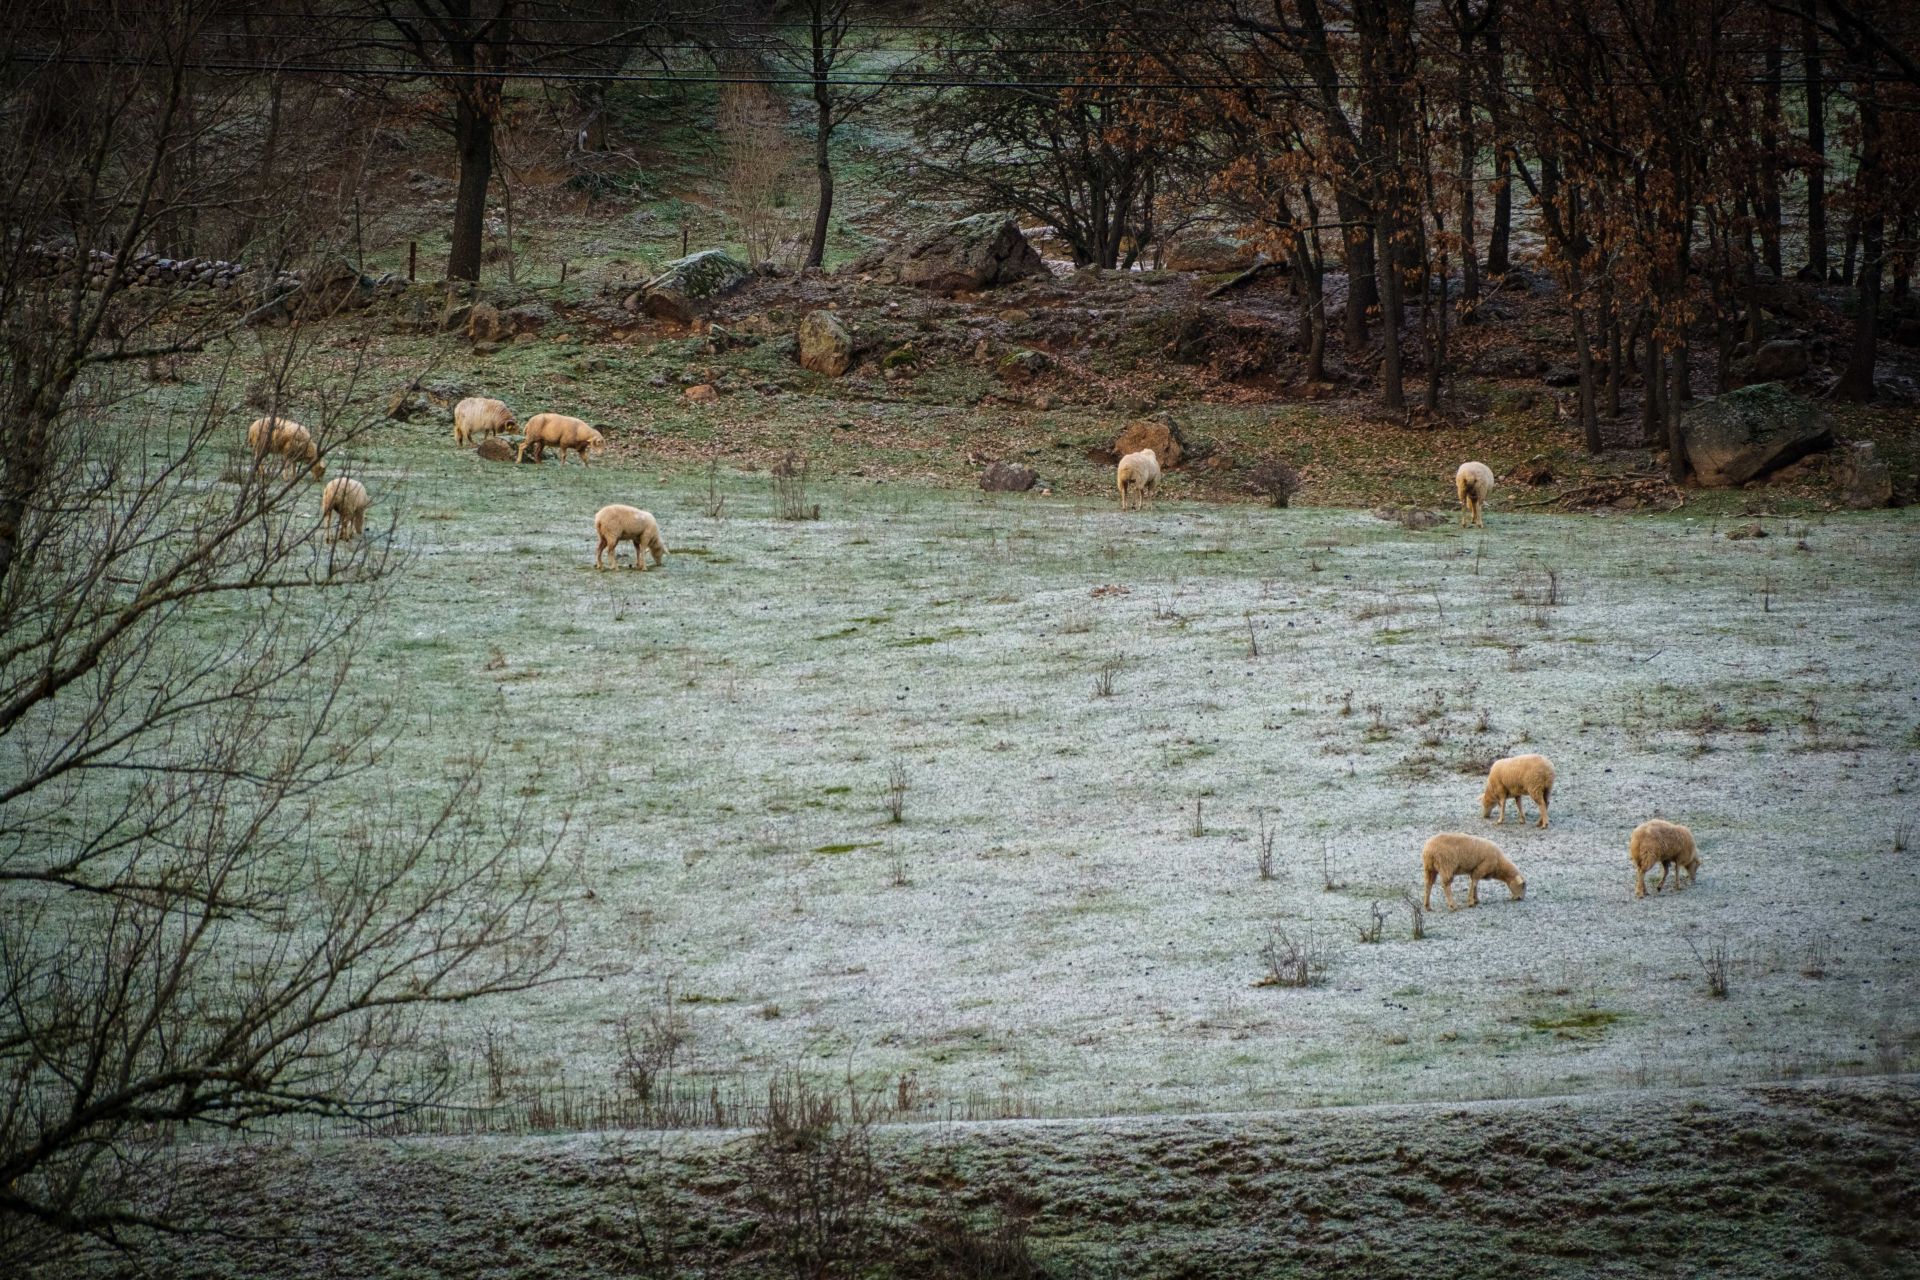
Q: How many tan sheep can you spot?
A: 10